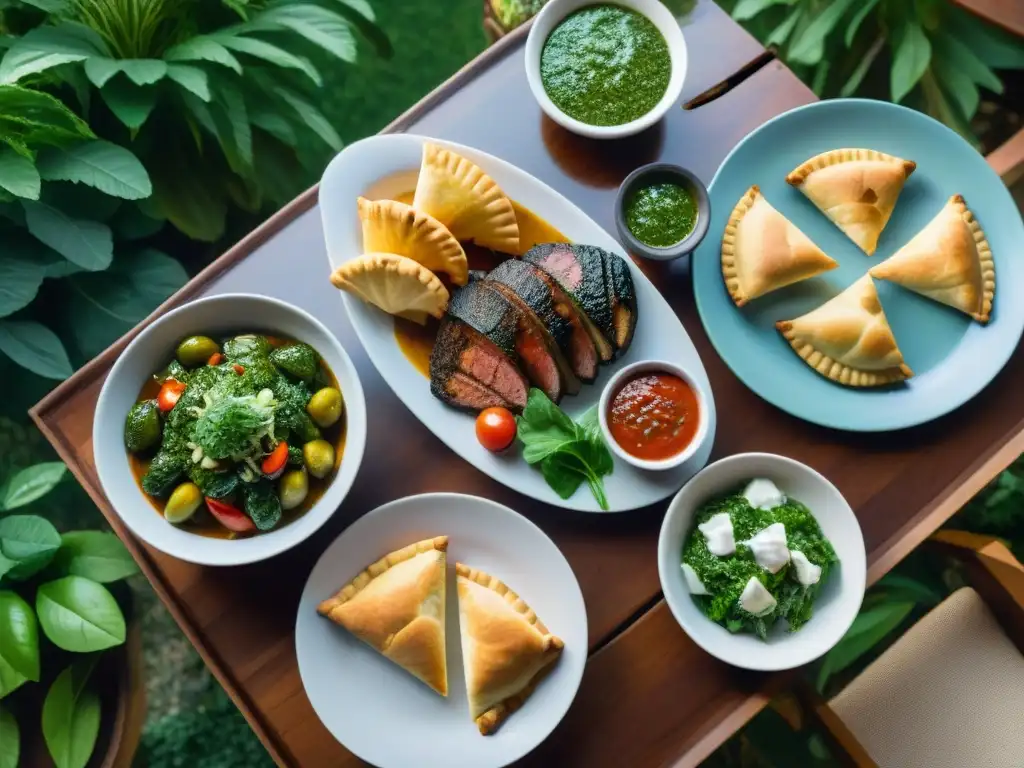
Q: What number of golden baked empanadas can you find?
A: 9